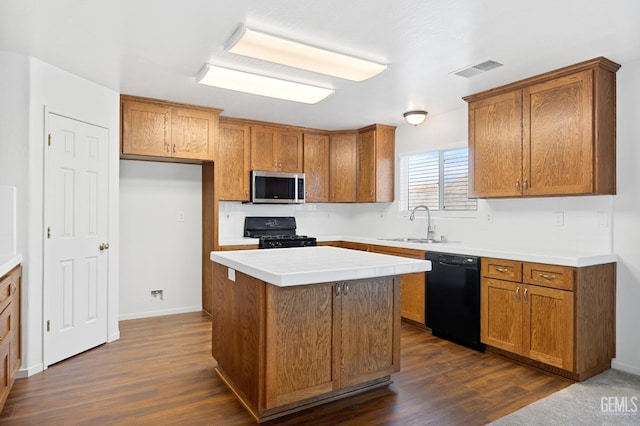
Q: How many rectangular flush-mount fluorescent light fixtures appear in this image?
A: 2